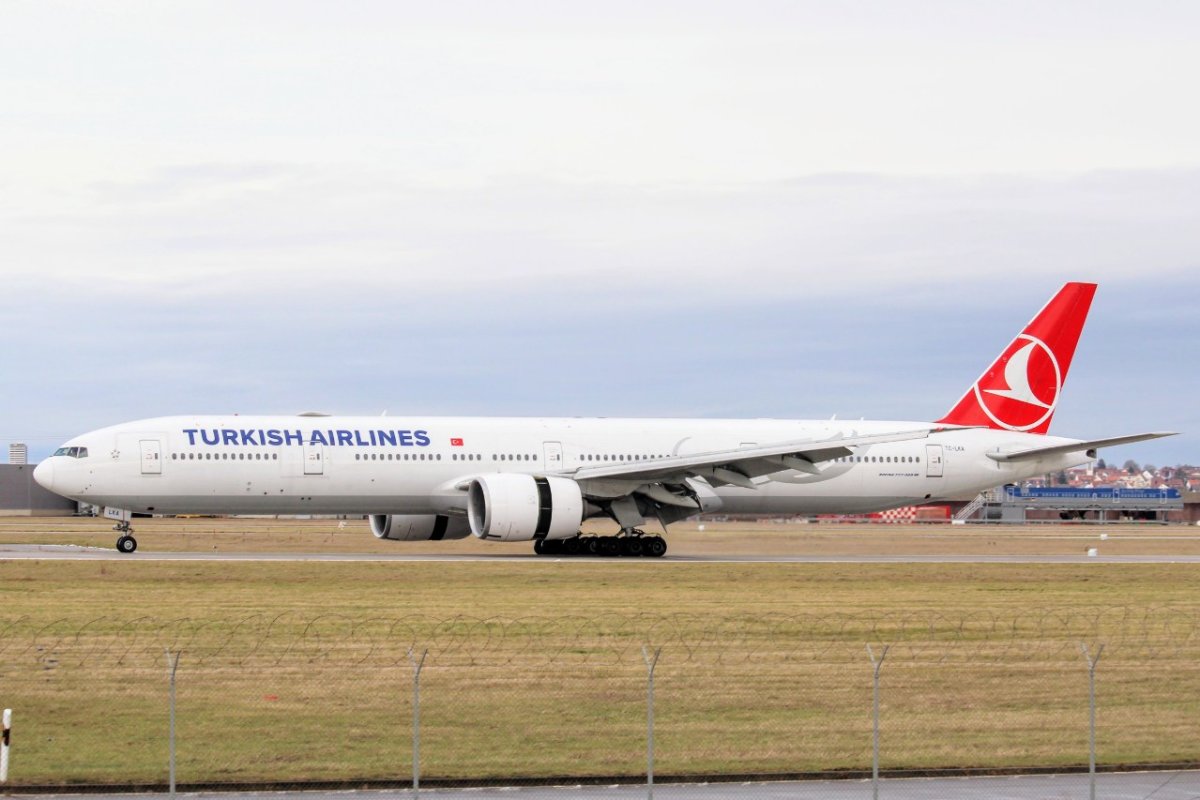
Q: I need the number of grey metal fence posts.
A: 5